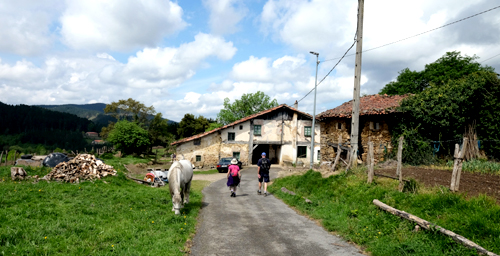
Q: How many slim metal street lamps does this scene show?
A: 1